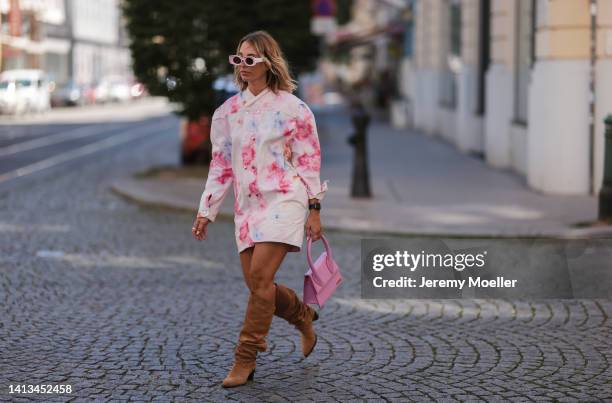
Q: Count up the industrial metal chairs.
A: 0